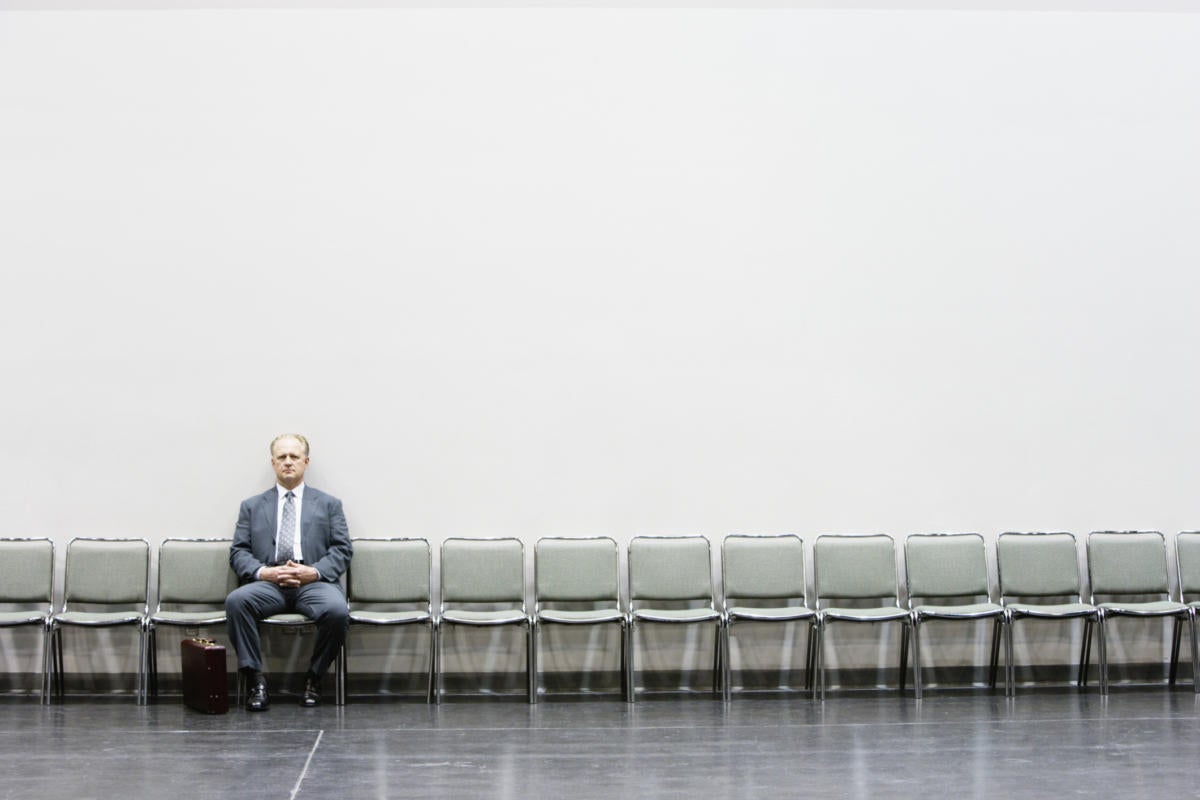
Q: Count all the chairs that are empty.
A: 13